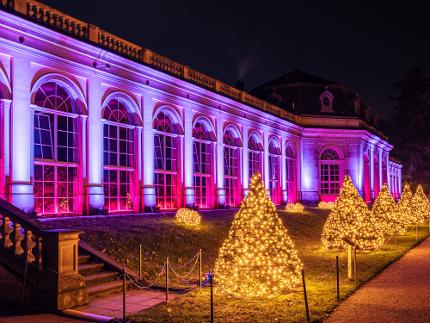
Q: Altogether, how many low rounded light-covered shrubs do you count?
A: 3